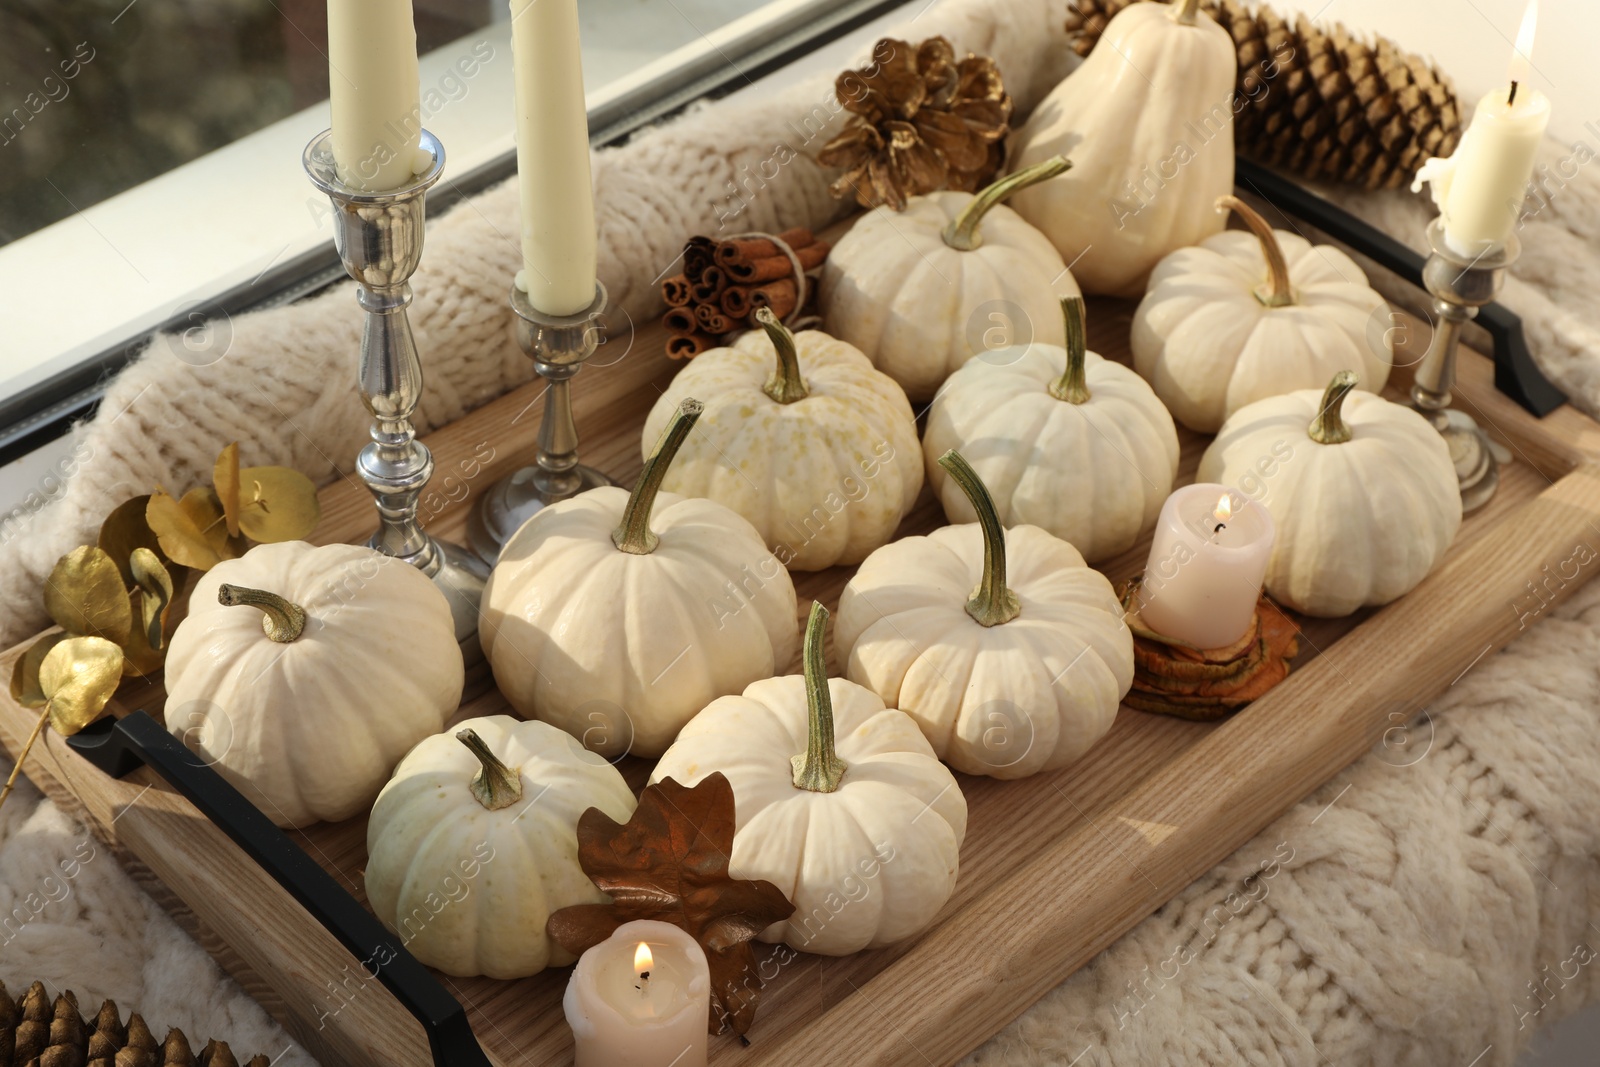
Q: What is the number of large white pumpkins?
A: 11